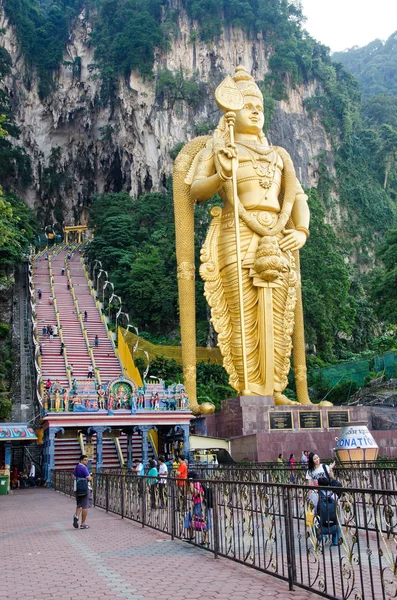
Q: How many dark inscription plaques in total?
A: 3